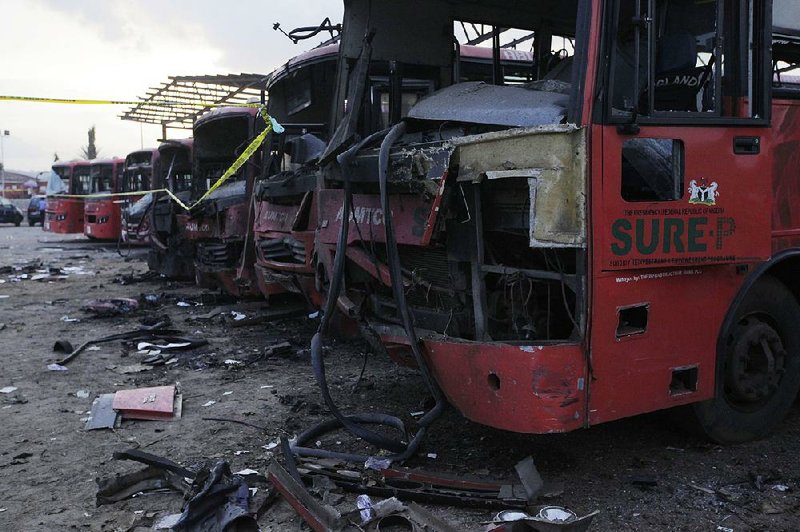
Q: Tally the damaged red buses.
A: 7